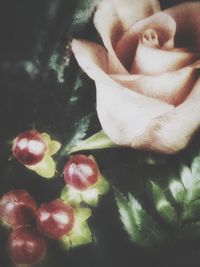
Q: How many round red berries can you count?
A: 5